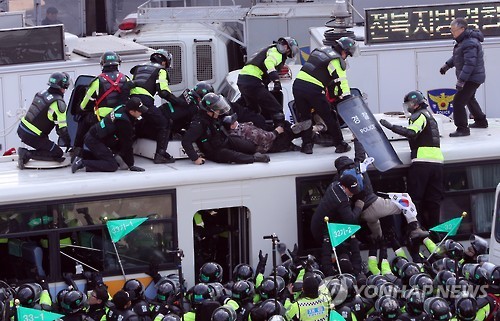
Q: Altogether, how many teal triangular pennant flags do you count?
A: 5